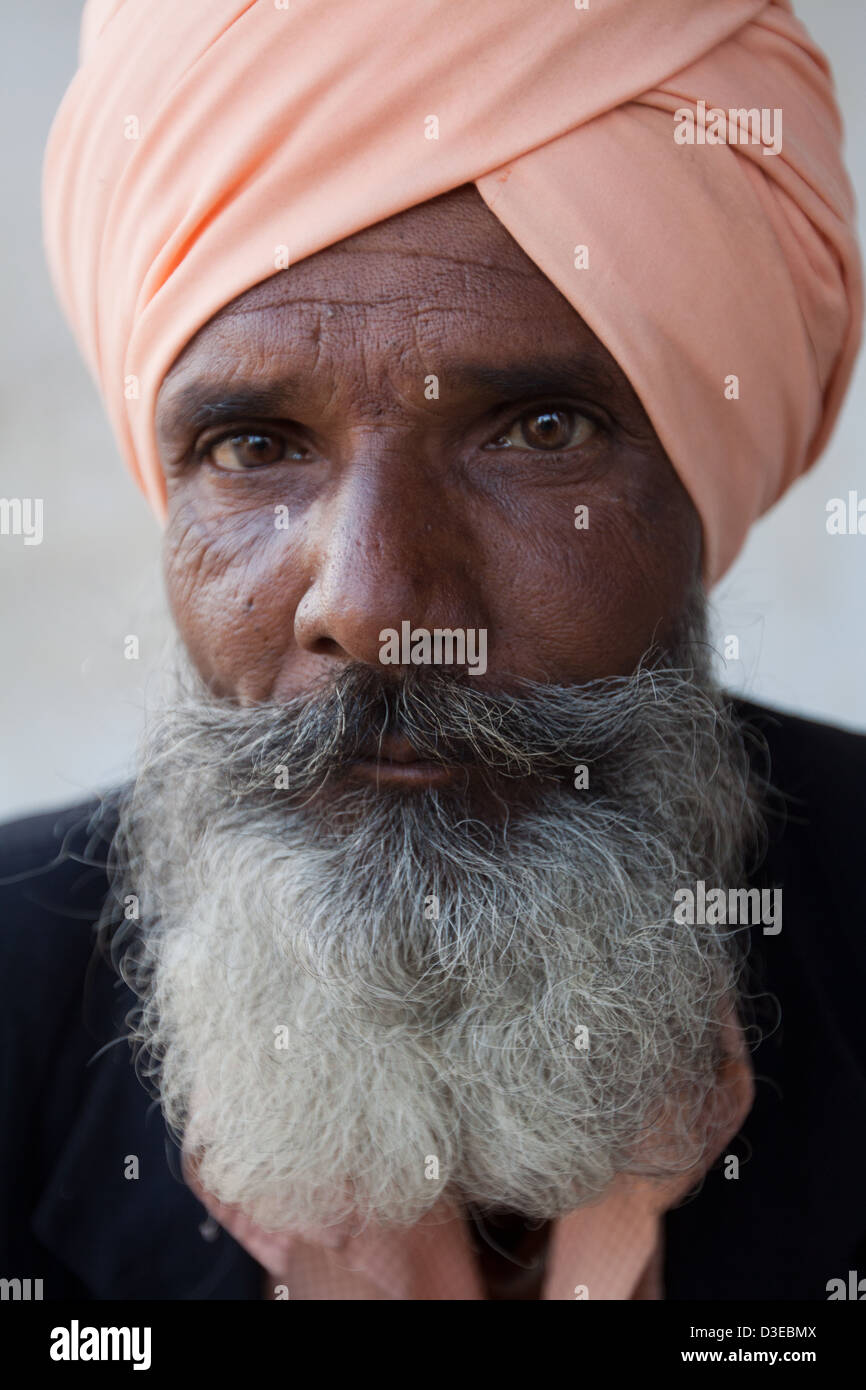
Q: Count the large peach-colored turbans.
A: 1